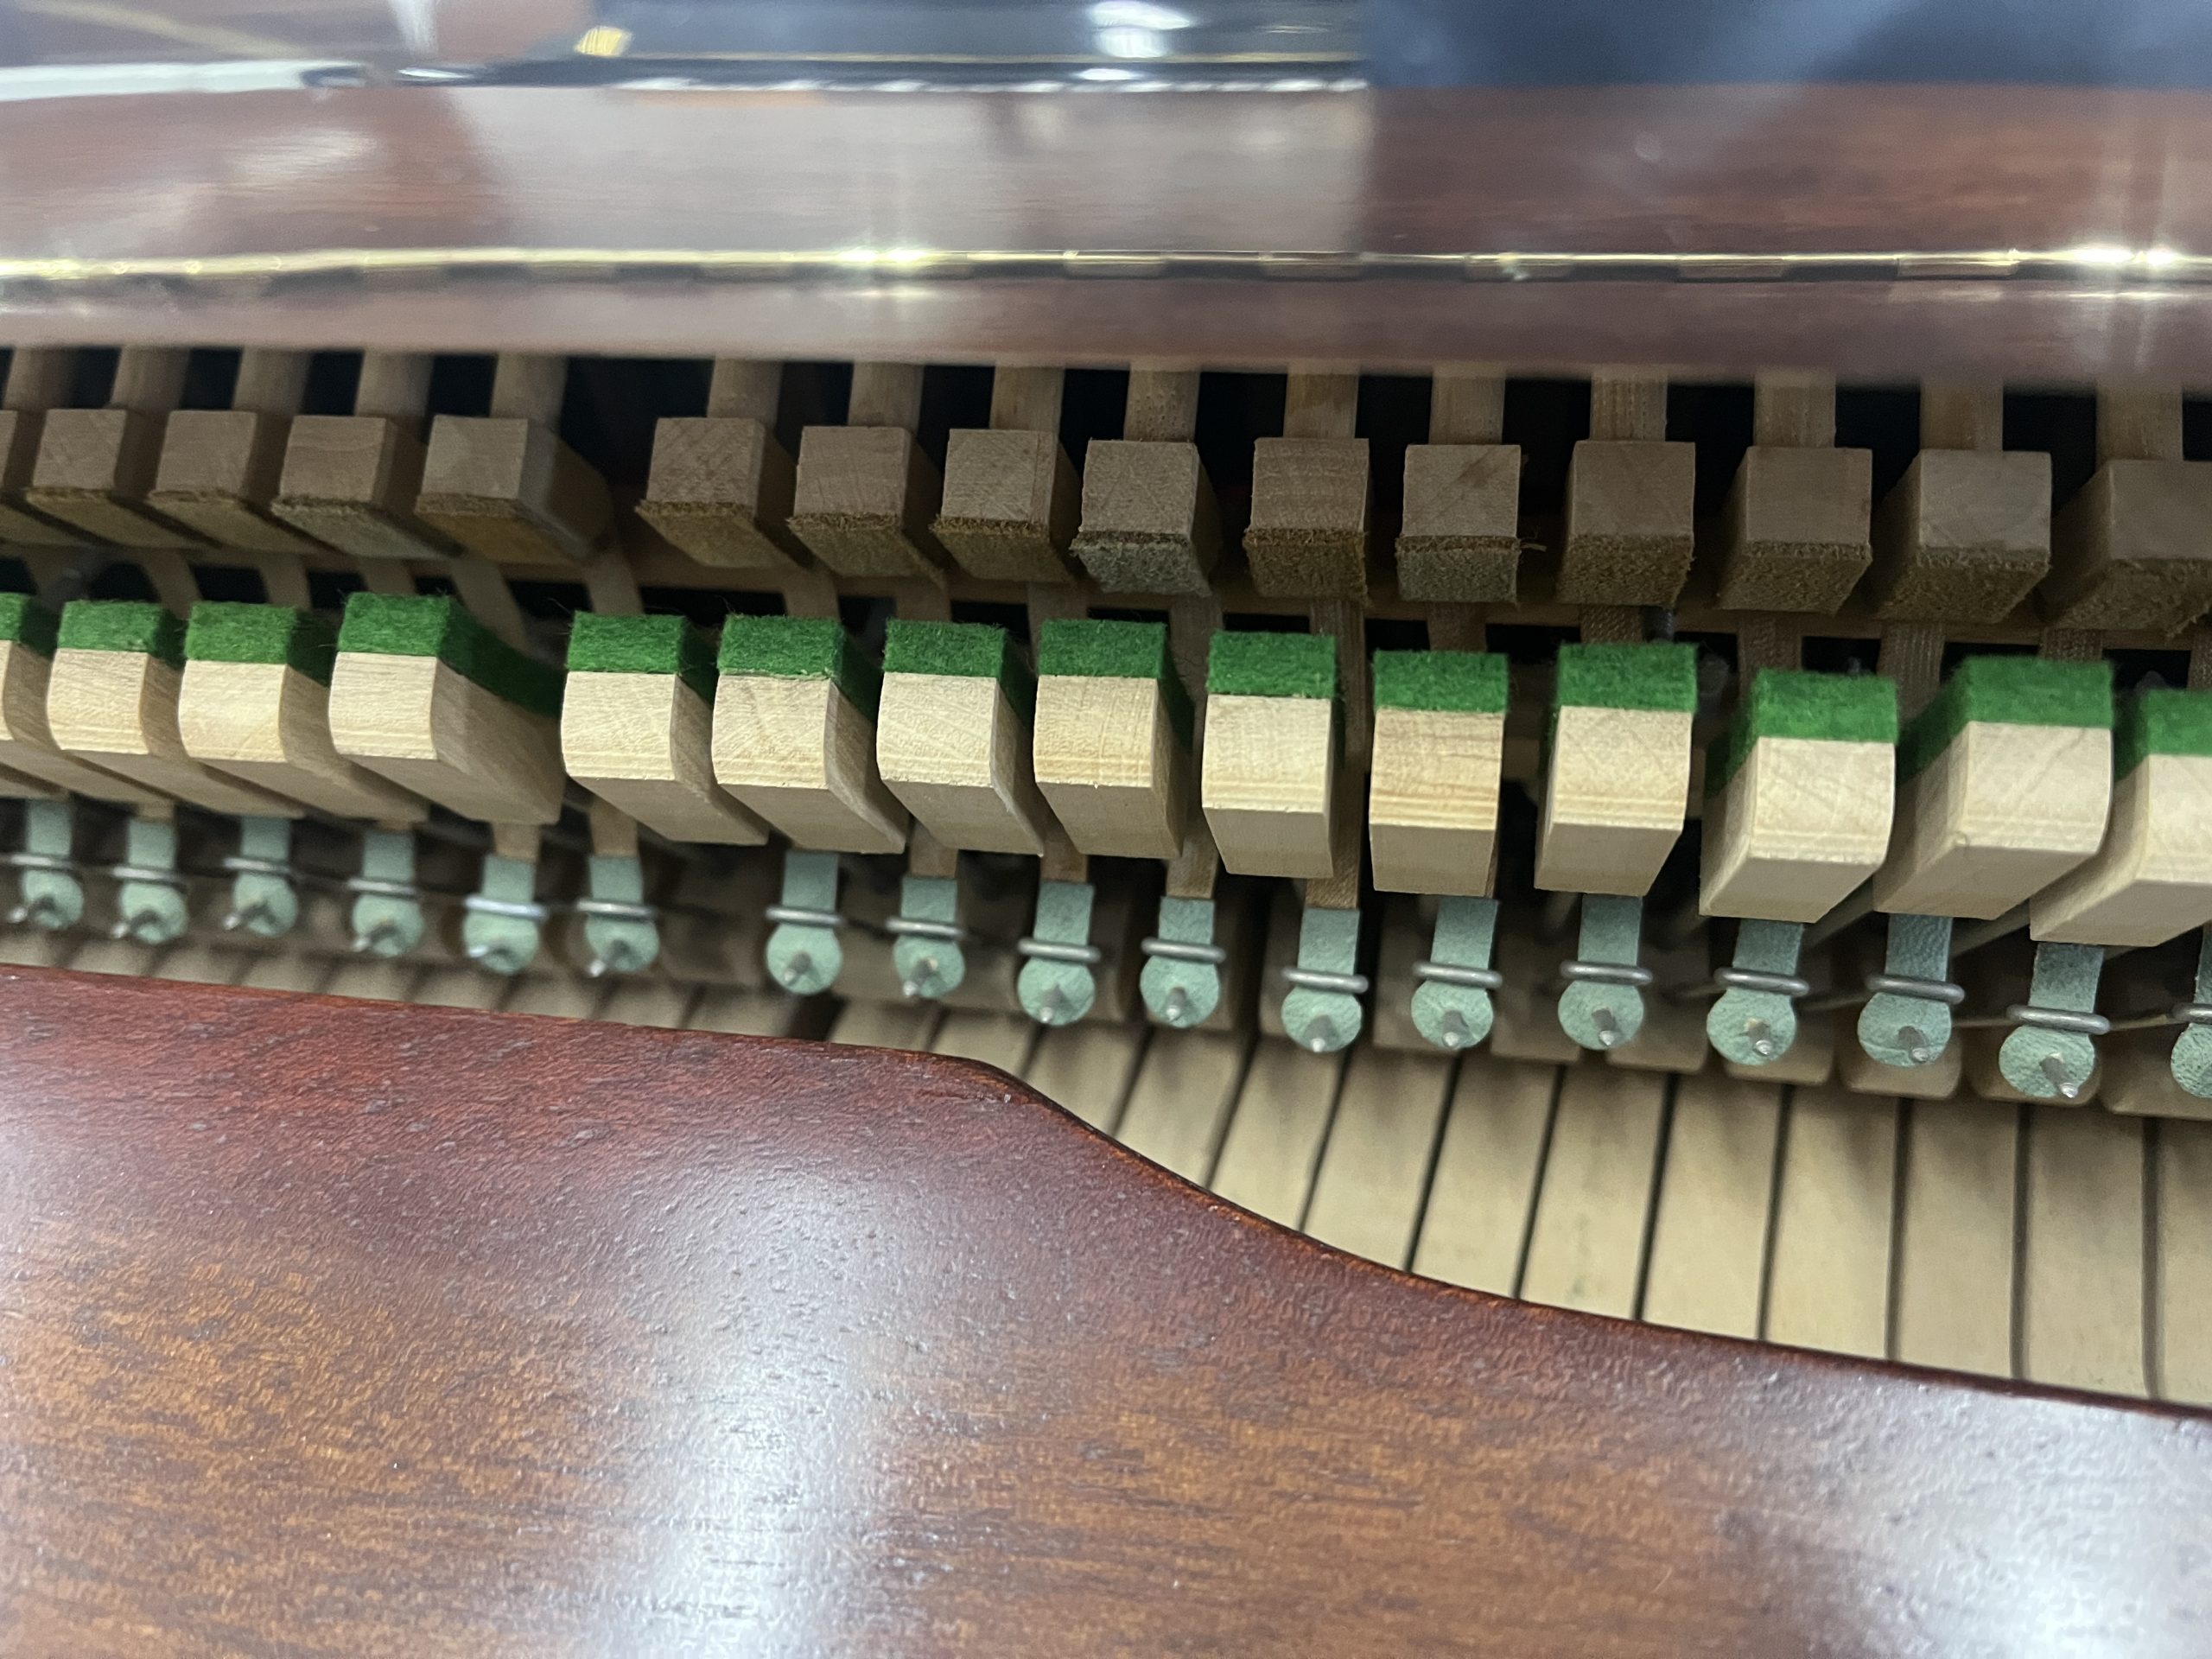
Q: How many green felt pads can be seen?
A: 14